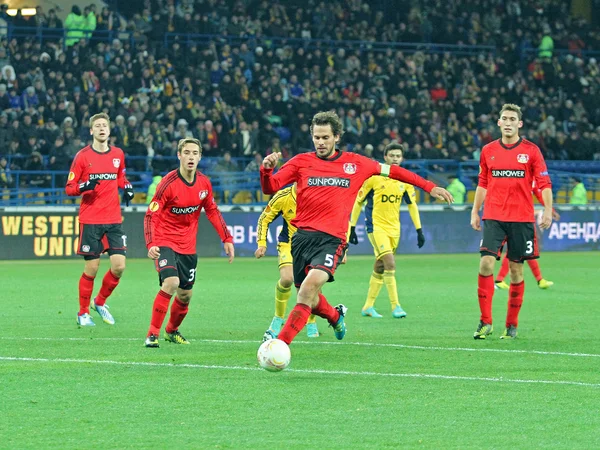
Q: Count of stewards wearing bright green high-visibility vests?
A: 6